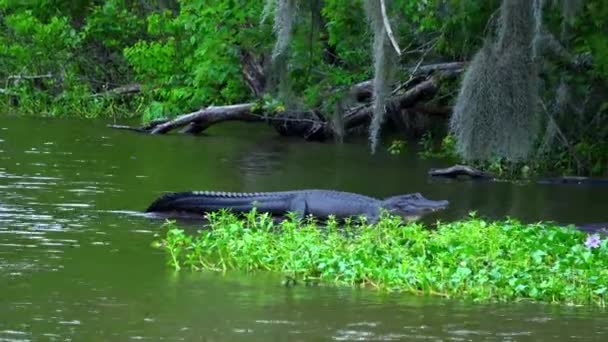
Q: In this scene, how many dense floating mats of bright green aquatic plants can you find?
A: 1